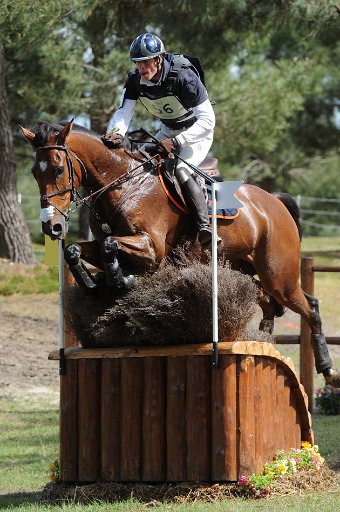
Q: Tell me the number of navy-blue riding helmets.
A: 1